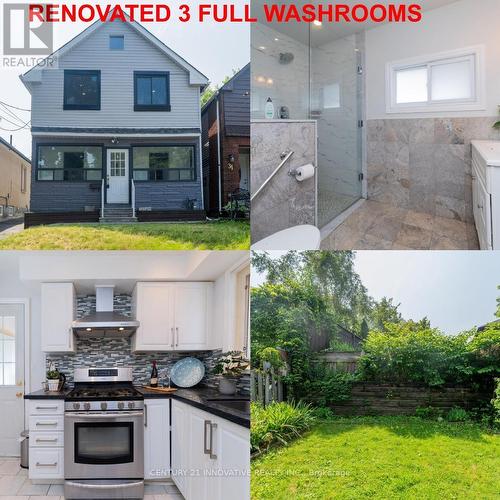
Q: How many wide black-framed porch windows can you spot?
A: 2